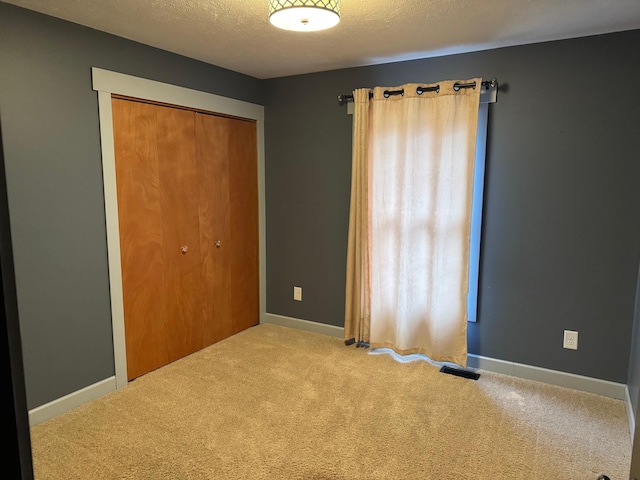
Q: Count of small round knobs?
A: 2